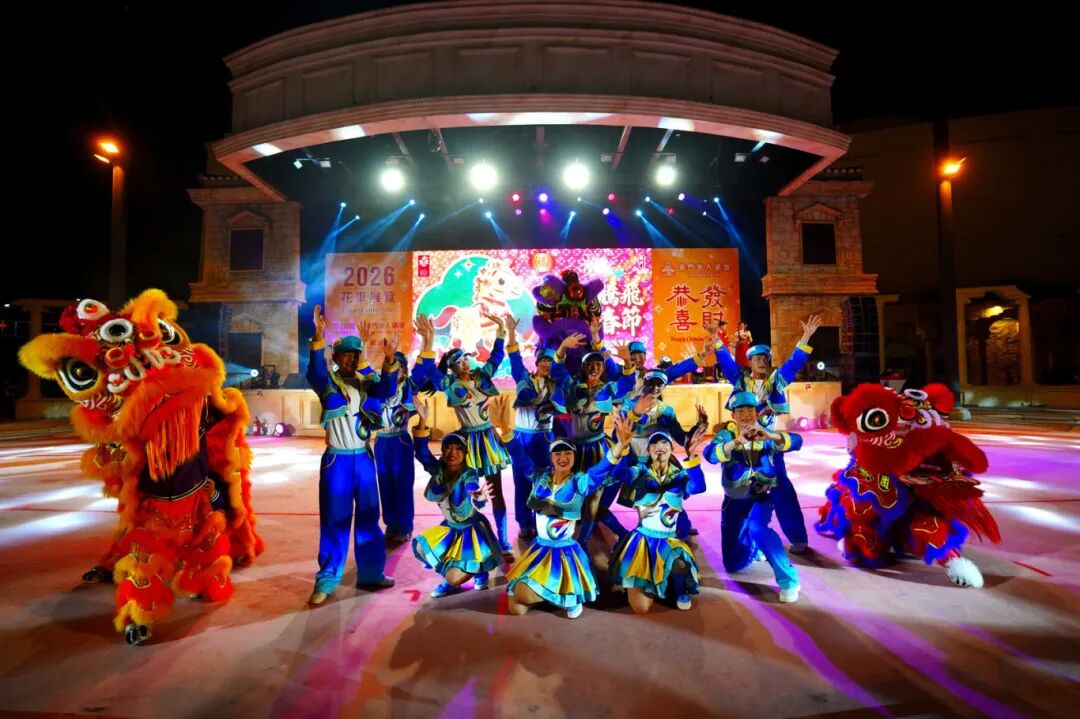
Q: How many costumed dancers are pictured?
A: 12